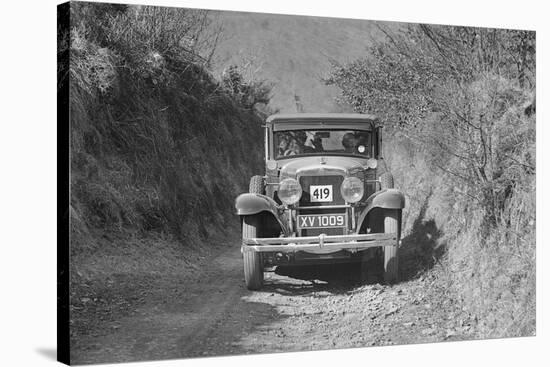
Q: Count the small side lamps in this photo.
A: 2